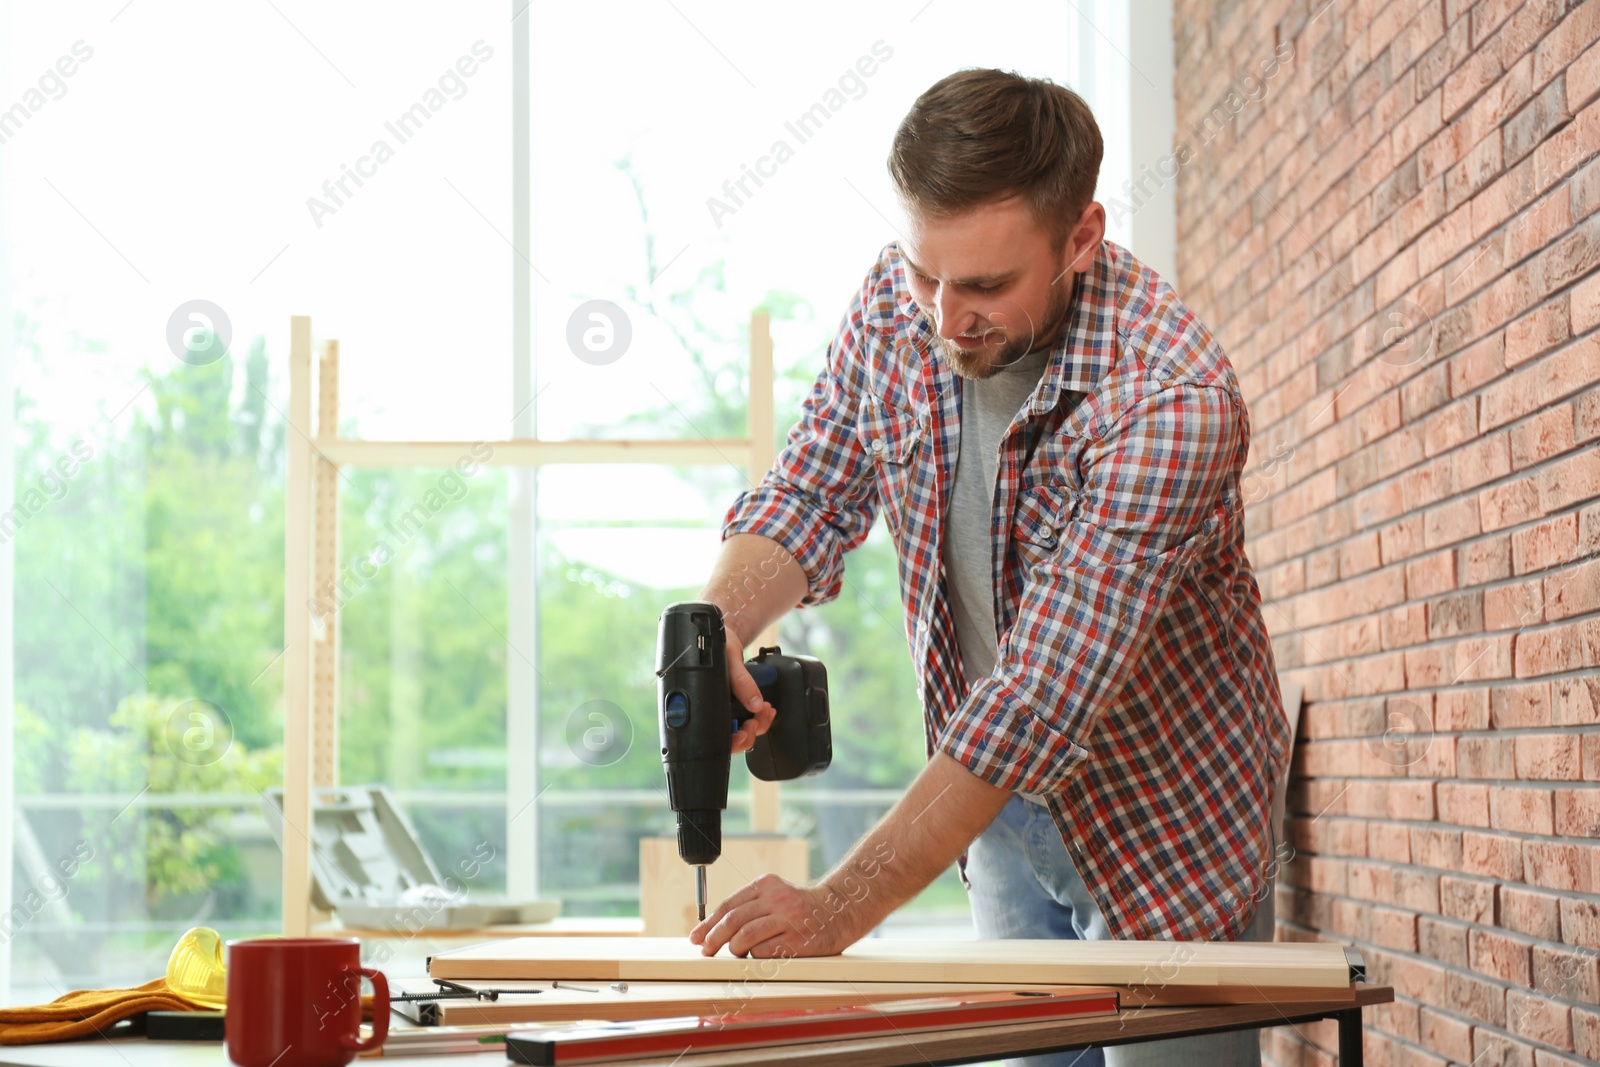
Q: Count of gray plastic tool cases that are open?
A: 1